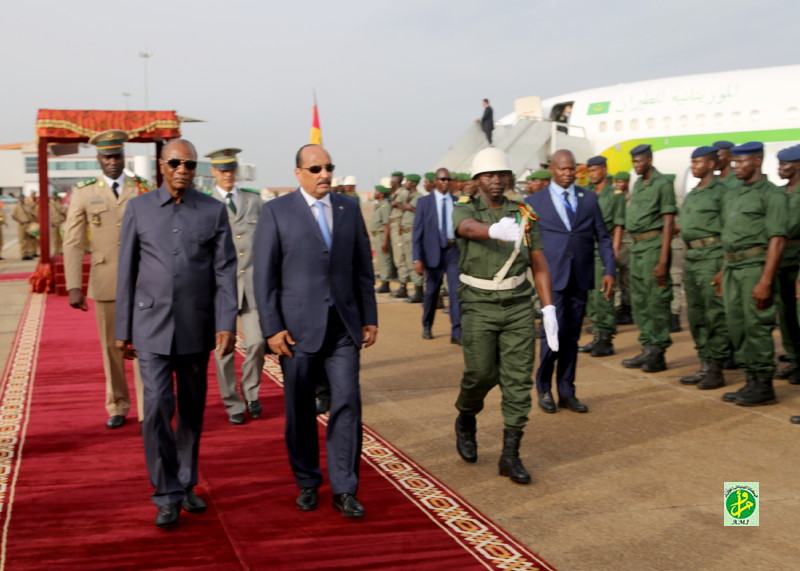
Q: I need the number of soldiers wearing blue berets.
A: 6